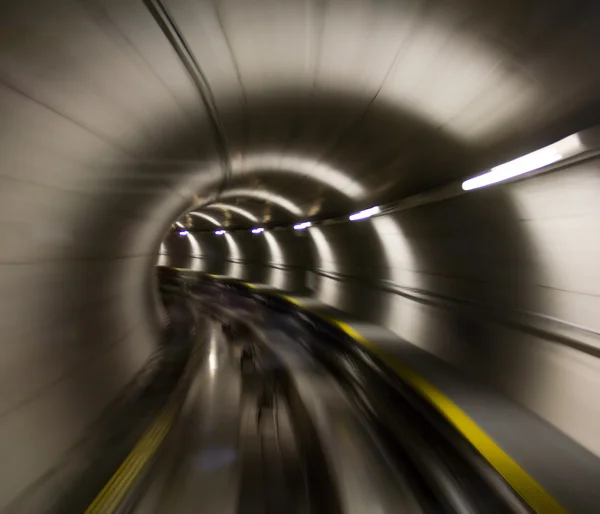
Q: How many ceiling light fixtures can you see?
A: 6